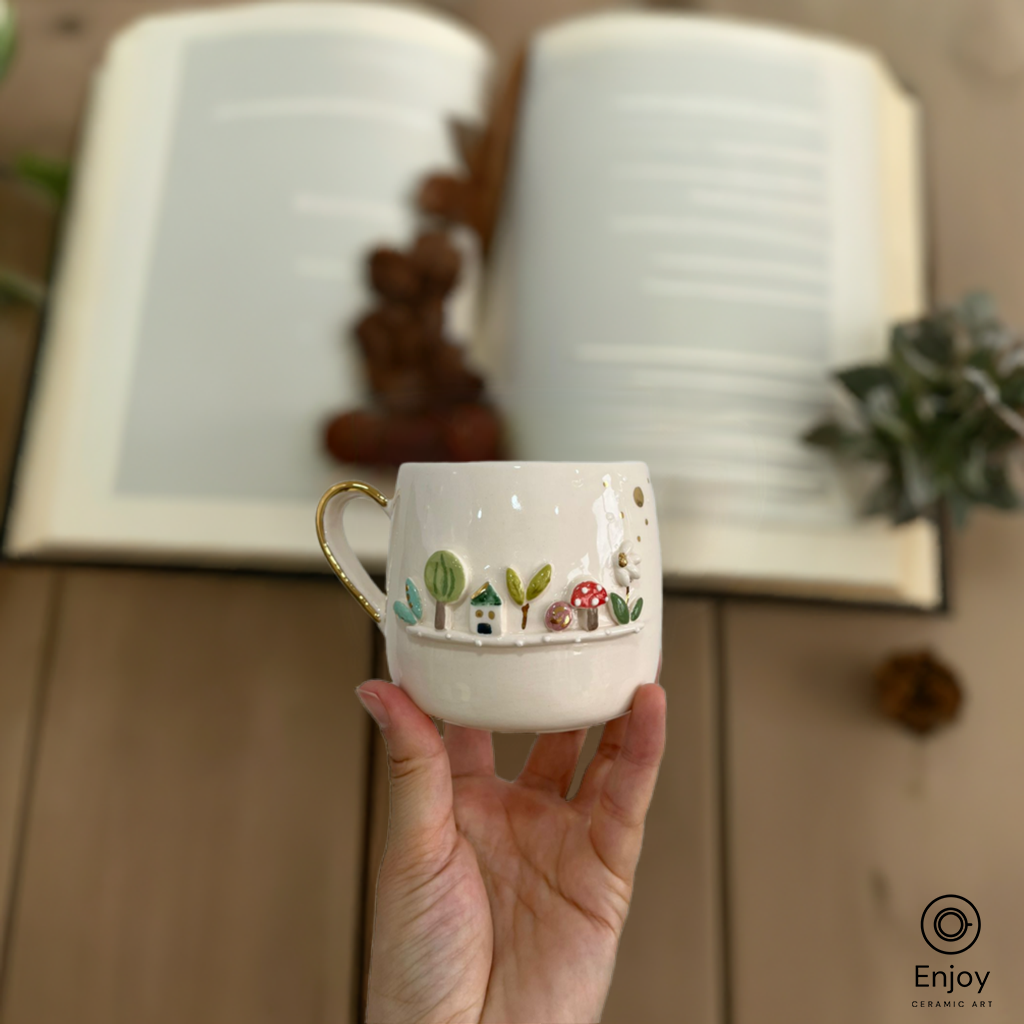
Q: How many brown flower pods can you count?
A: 1